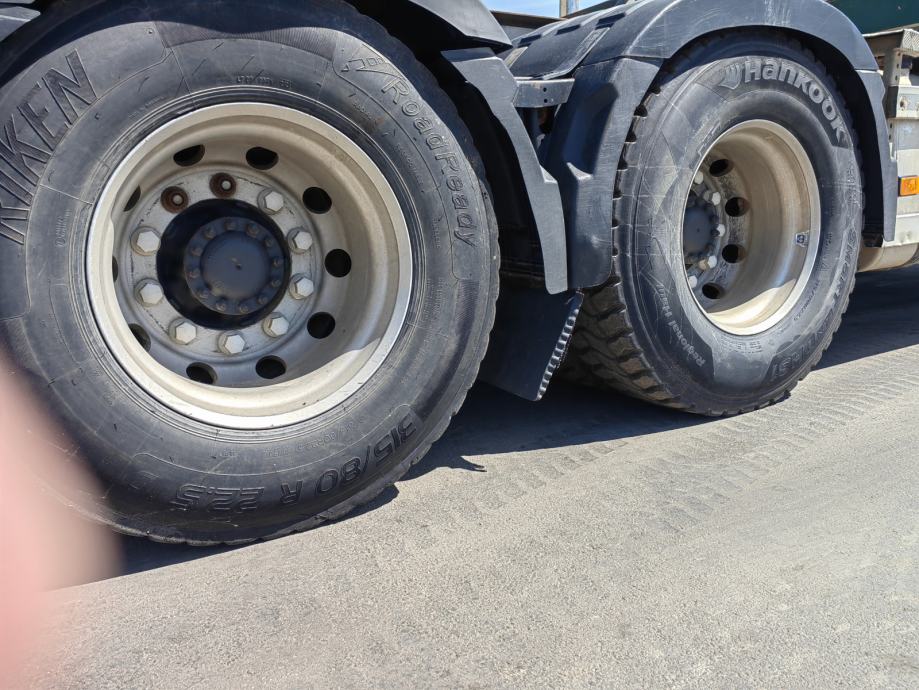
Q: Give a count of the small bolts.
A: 12